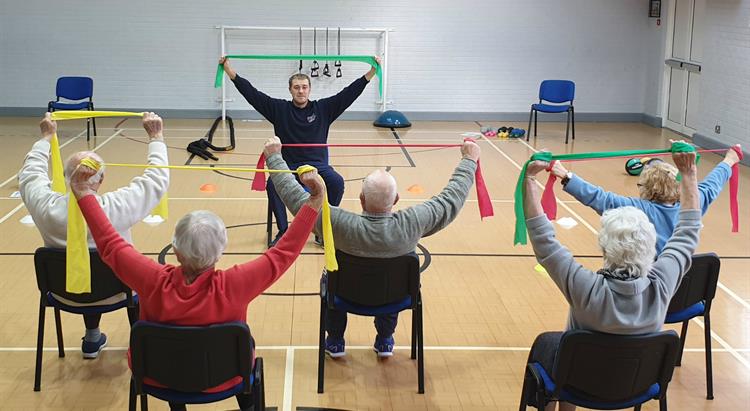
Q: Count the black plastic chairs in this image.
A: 5